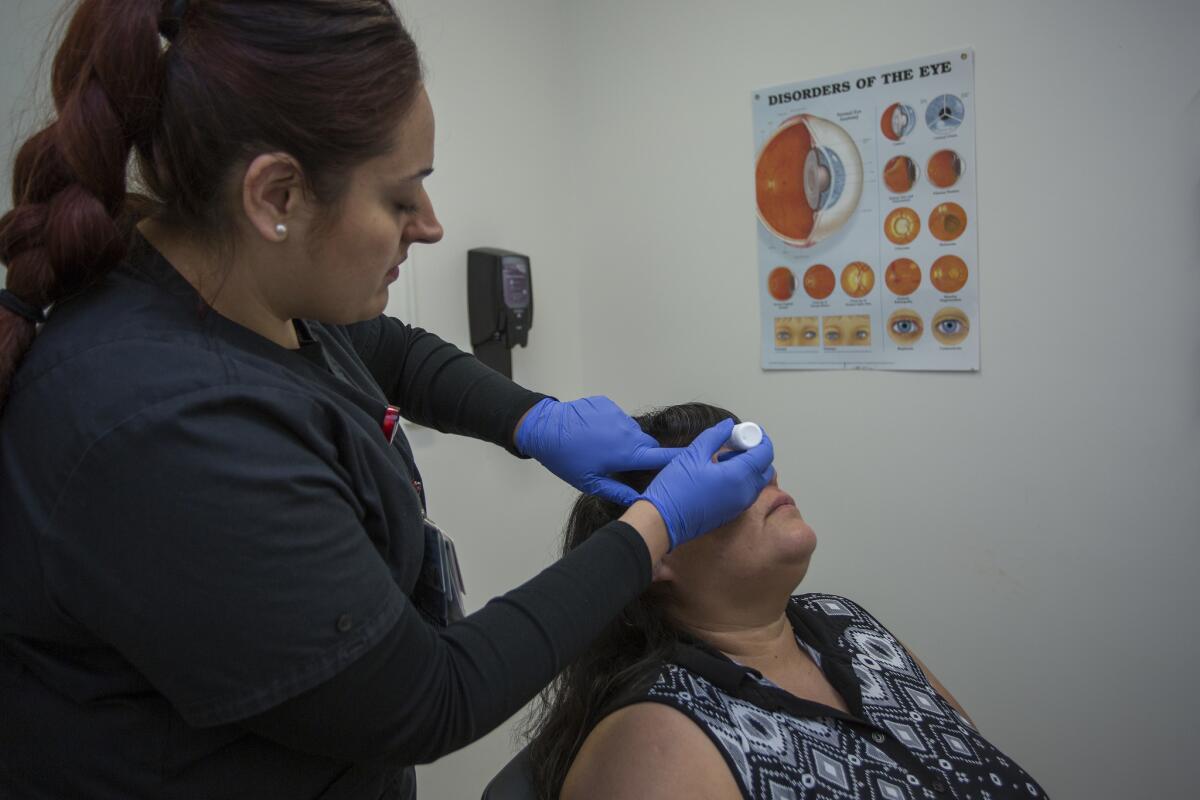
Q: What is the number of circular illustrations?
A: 14